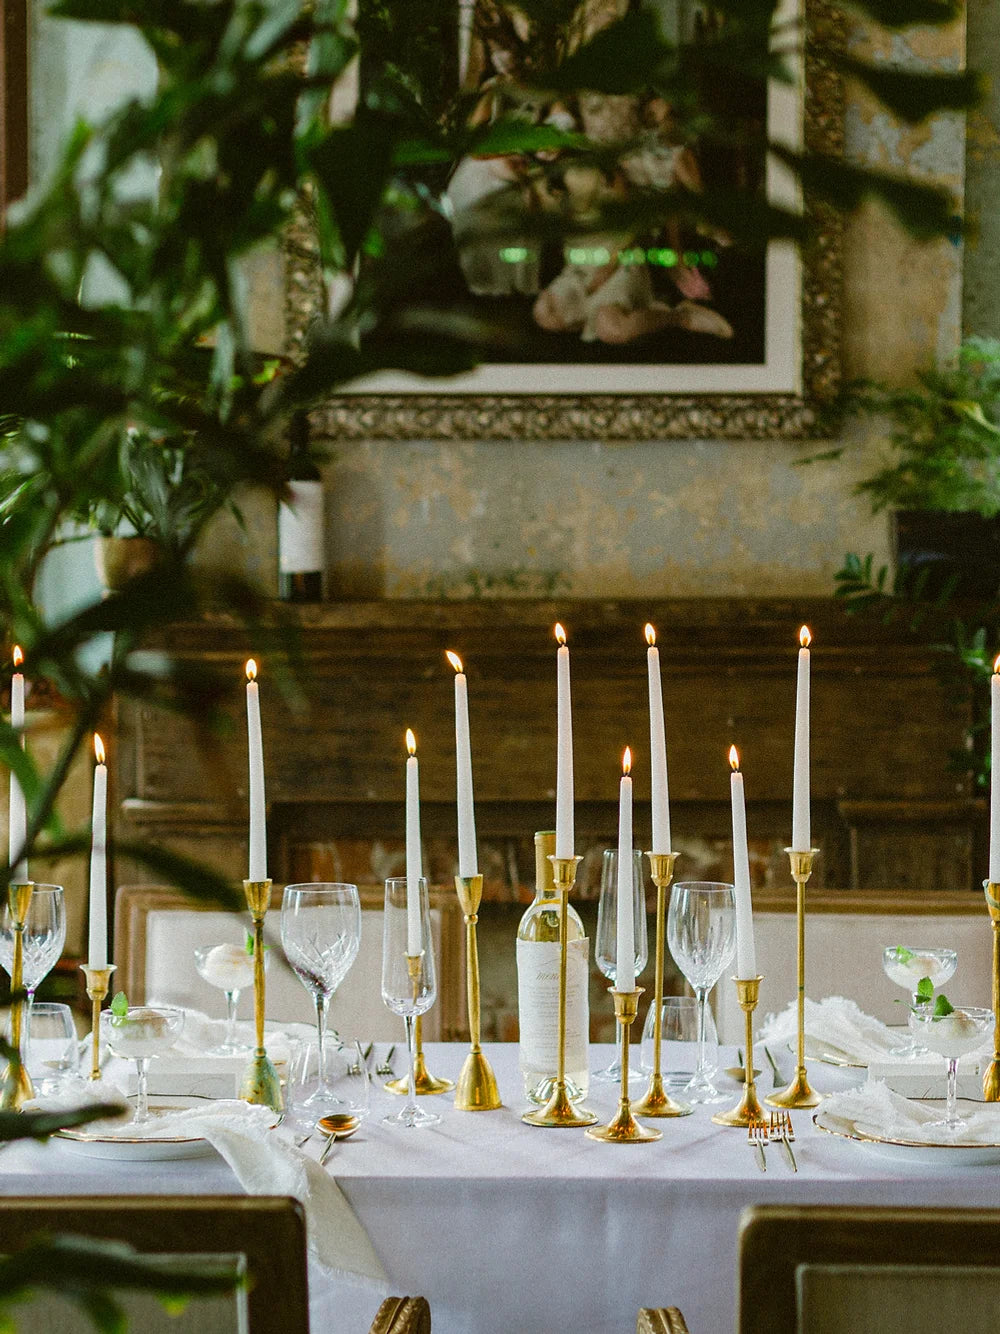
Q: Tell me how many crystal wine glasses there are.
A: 3